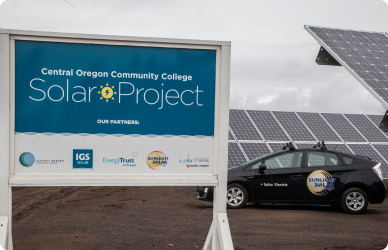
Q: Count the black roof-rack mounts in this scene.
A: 2